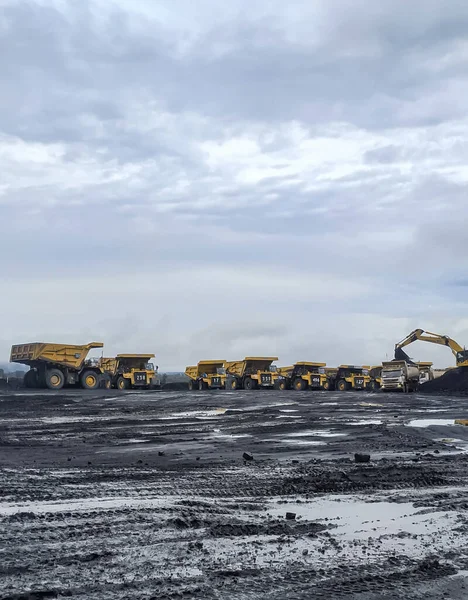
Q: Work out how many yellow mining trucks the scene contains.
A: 7